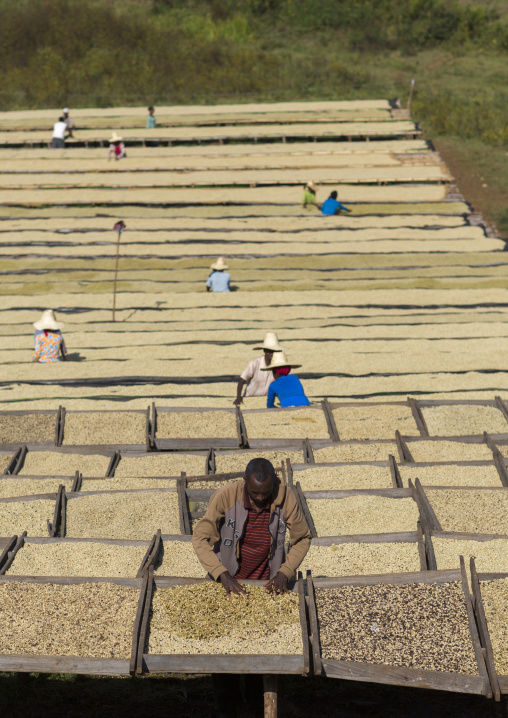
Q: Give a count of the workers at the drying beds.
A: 11